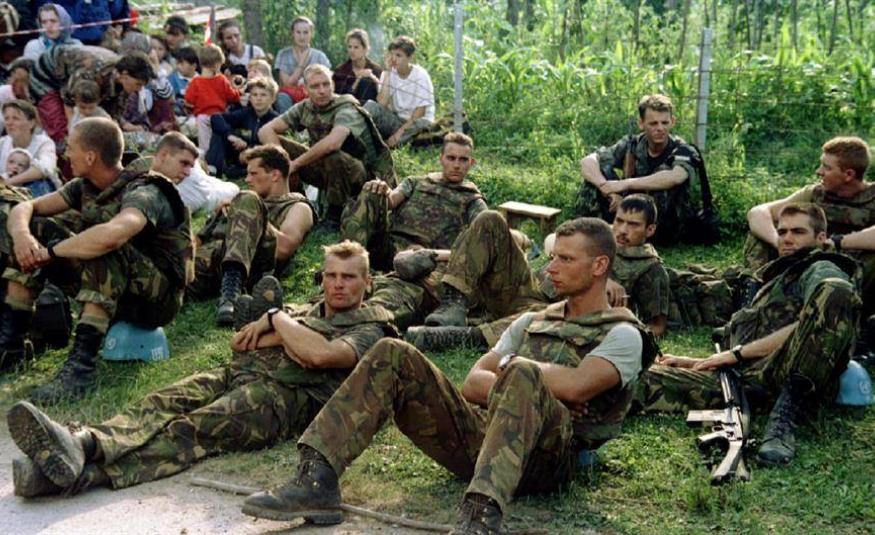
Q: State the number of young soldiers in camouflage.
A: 11